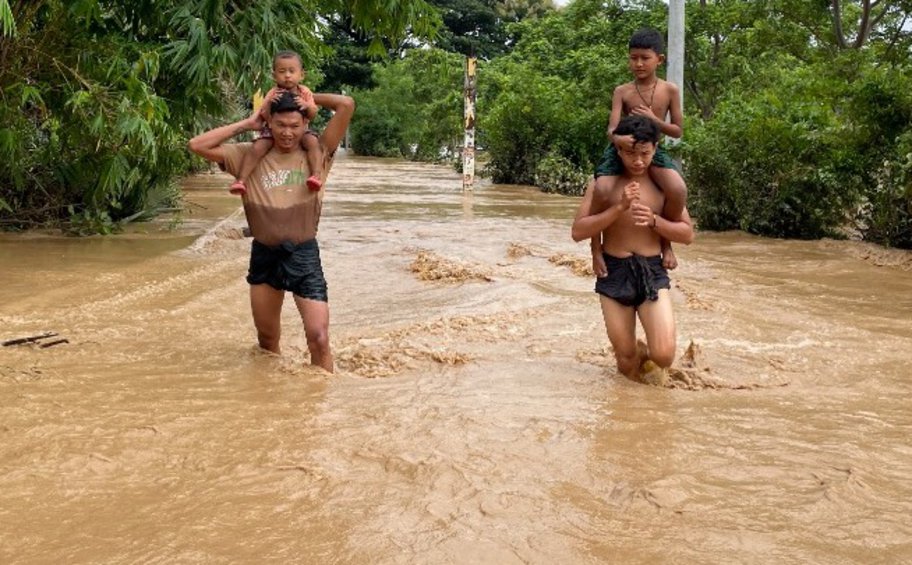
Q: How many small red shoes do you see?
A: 2